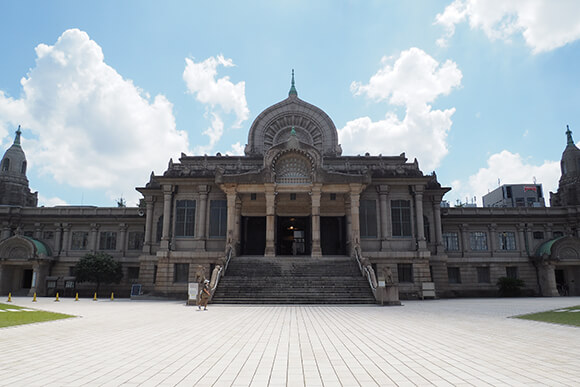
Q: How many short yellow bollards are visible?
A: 6